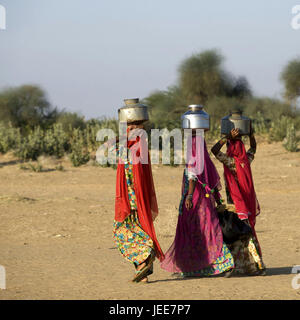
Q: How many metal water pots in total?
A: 3